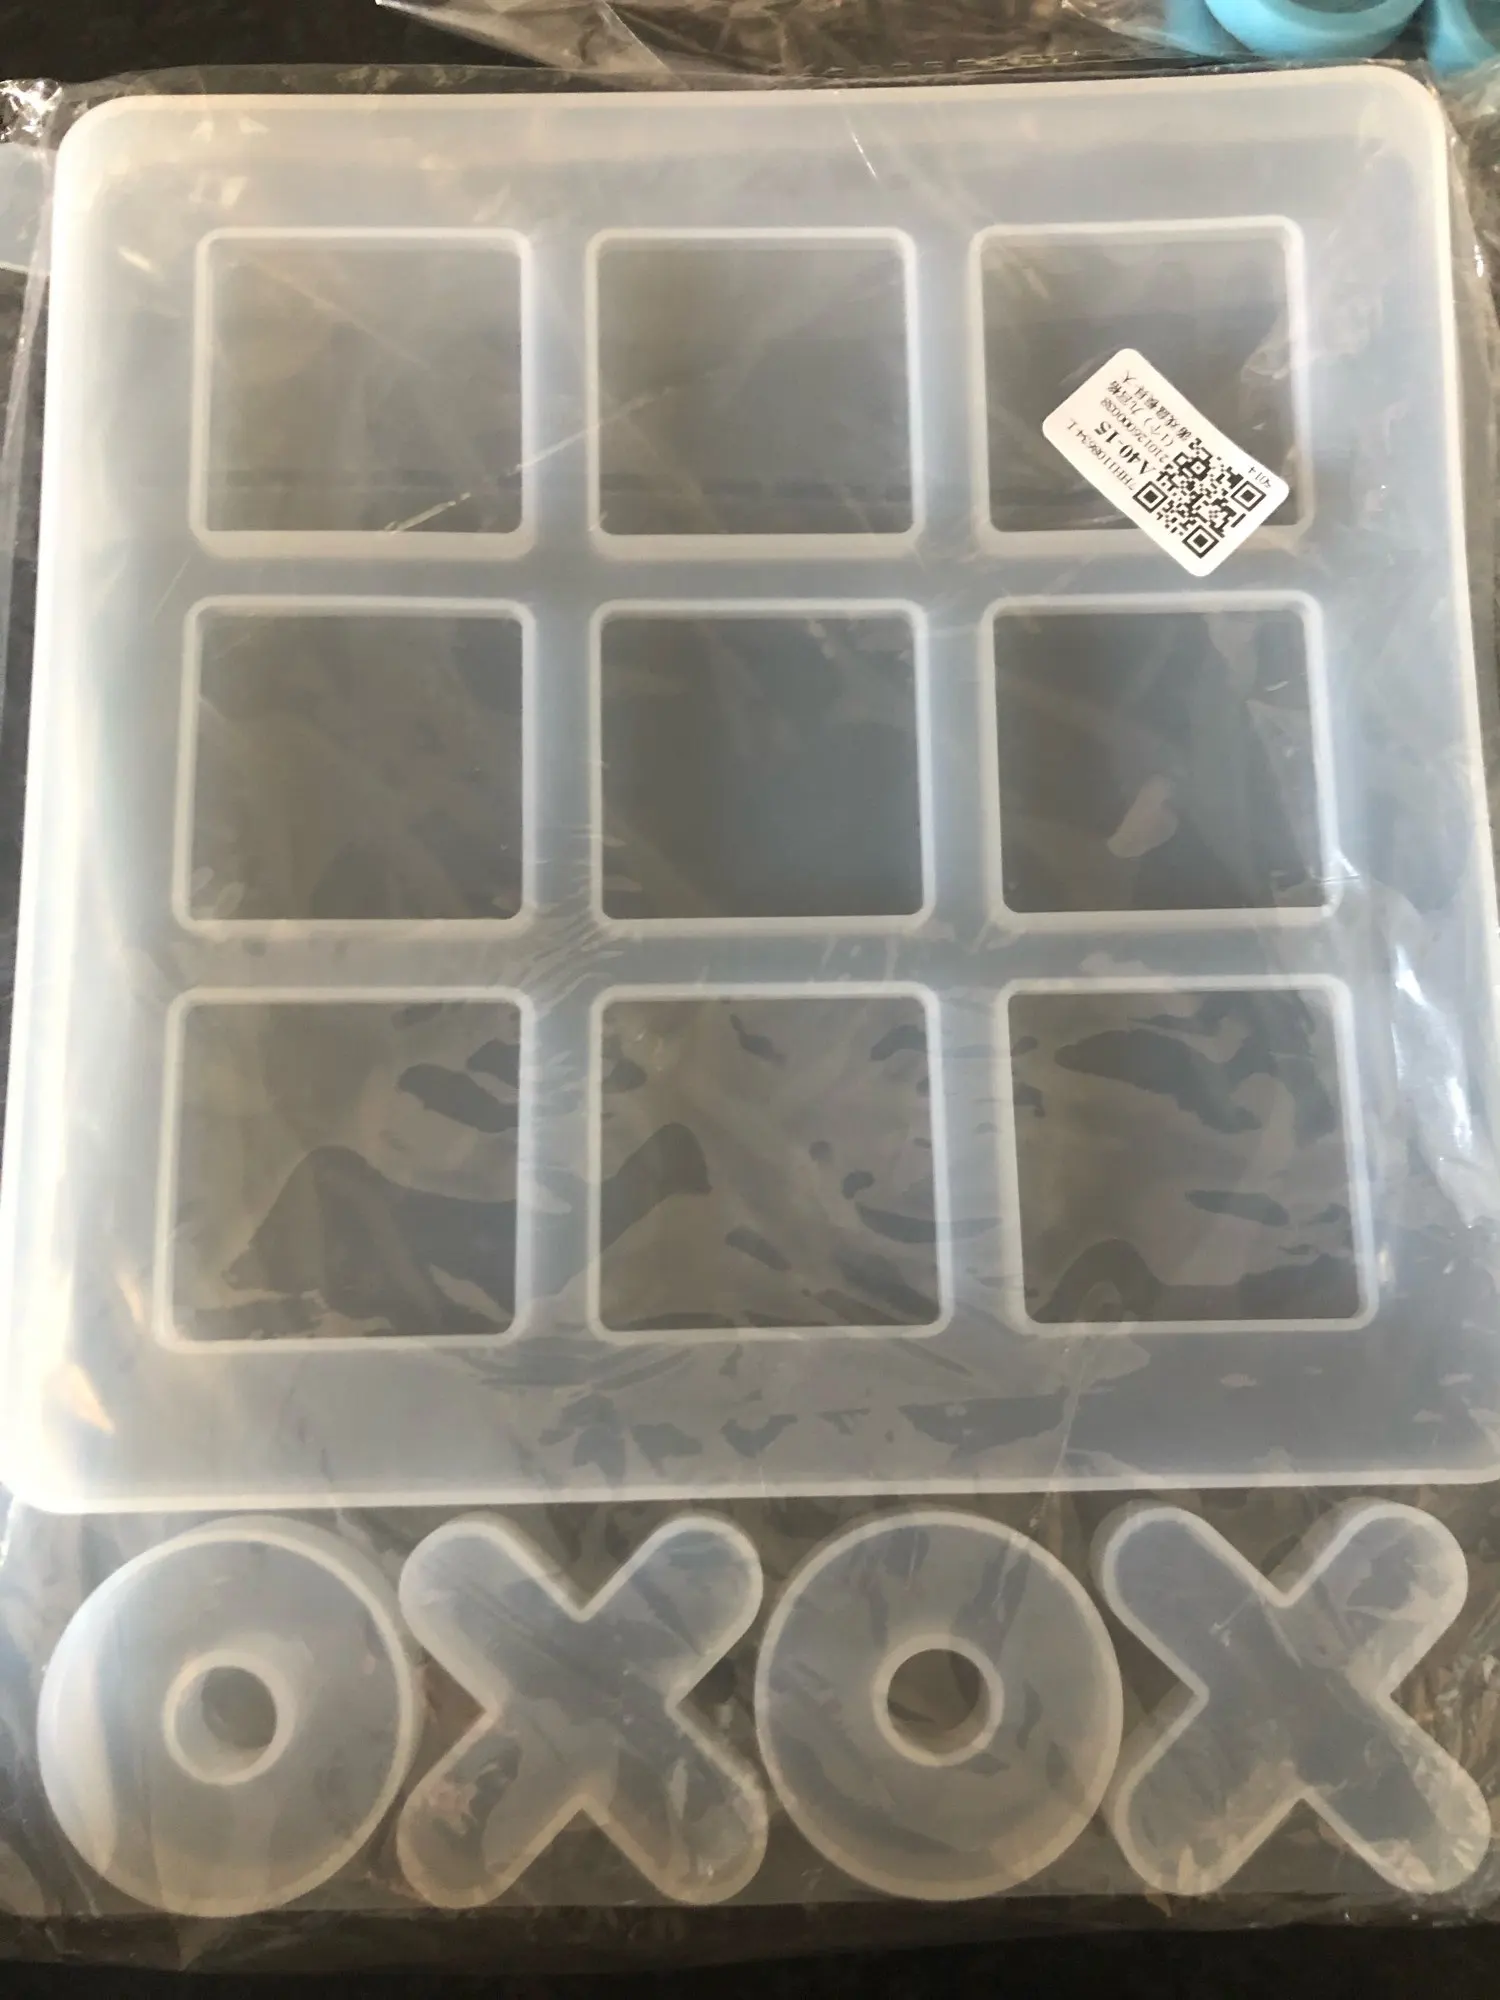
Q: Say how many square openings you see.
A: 9